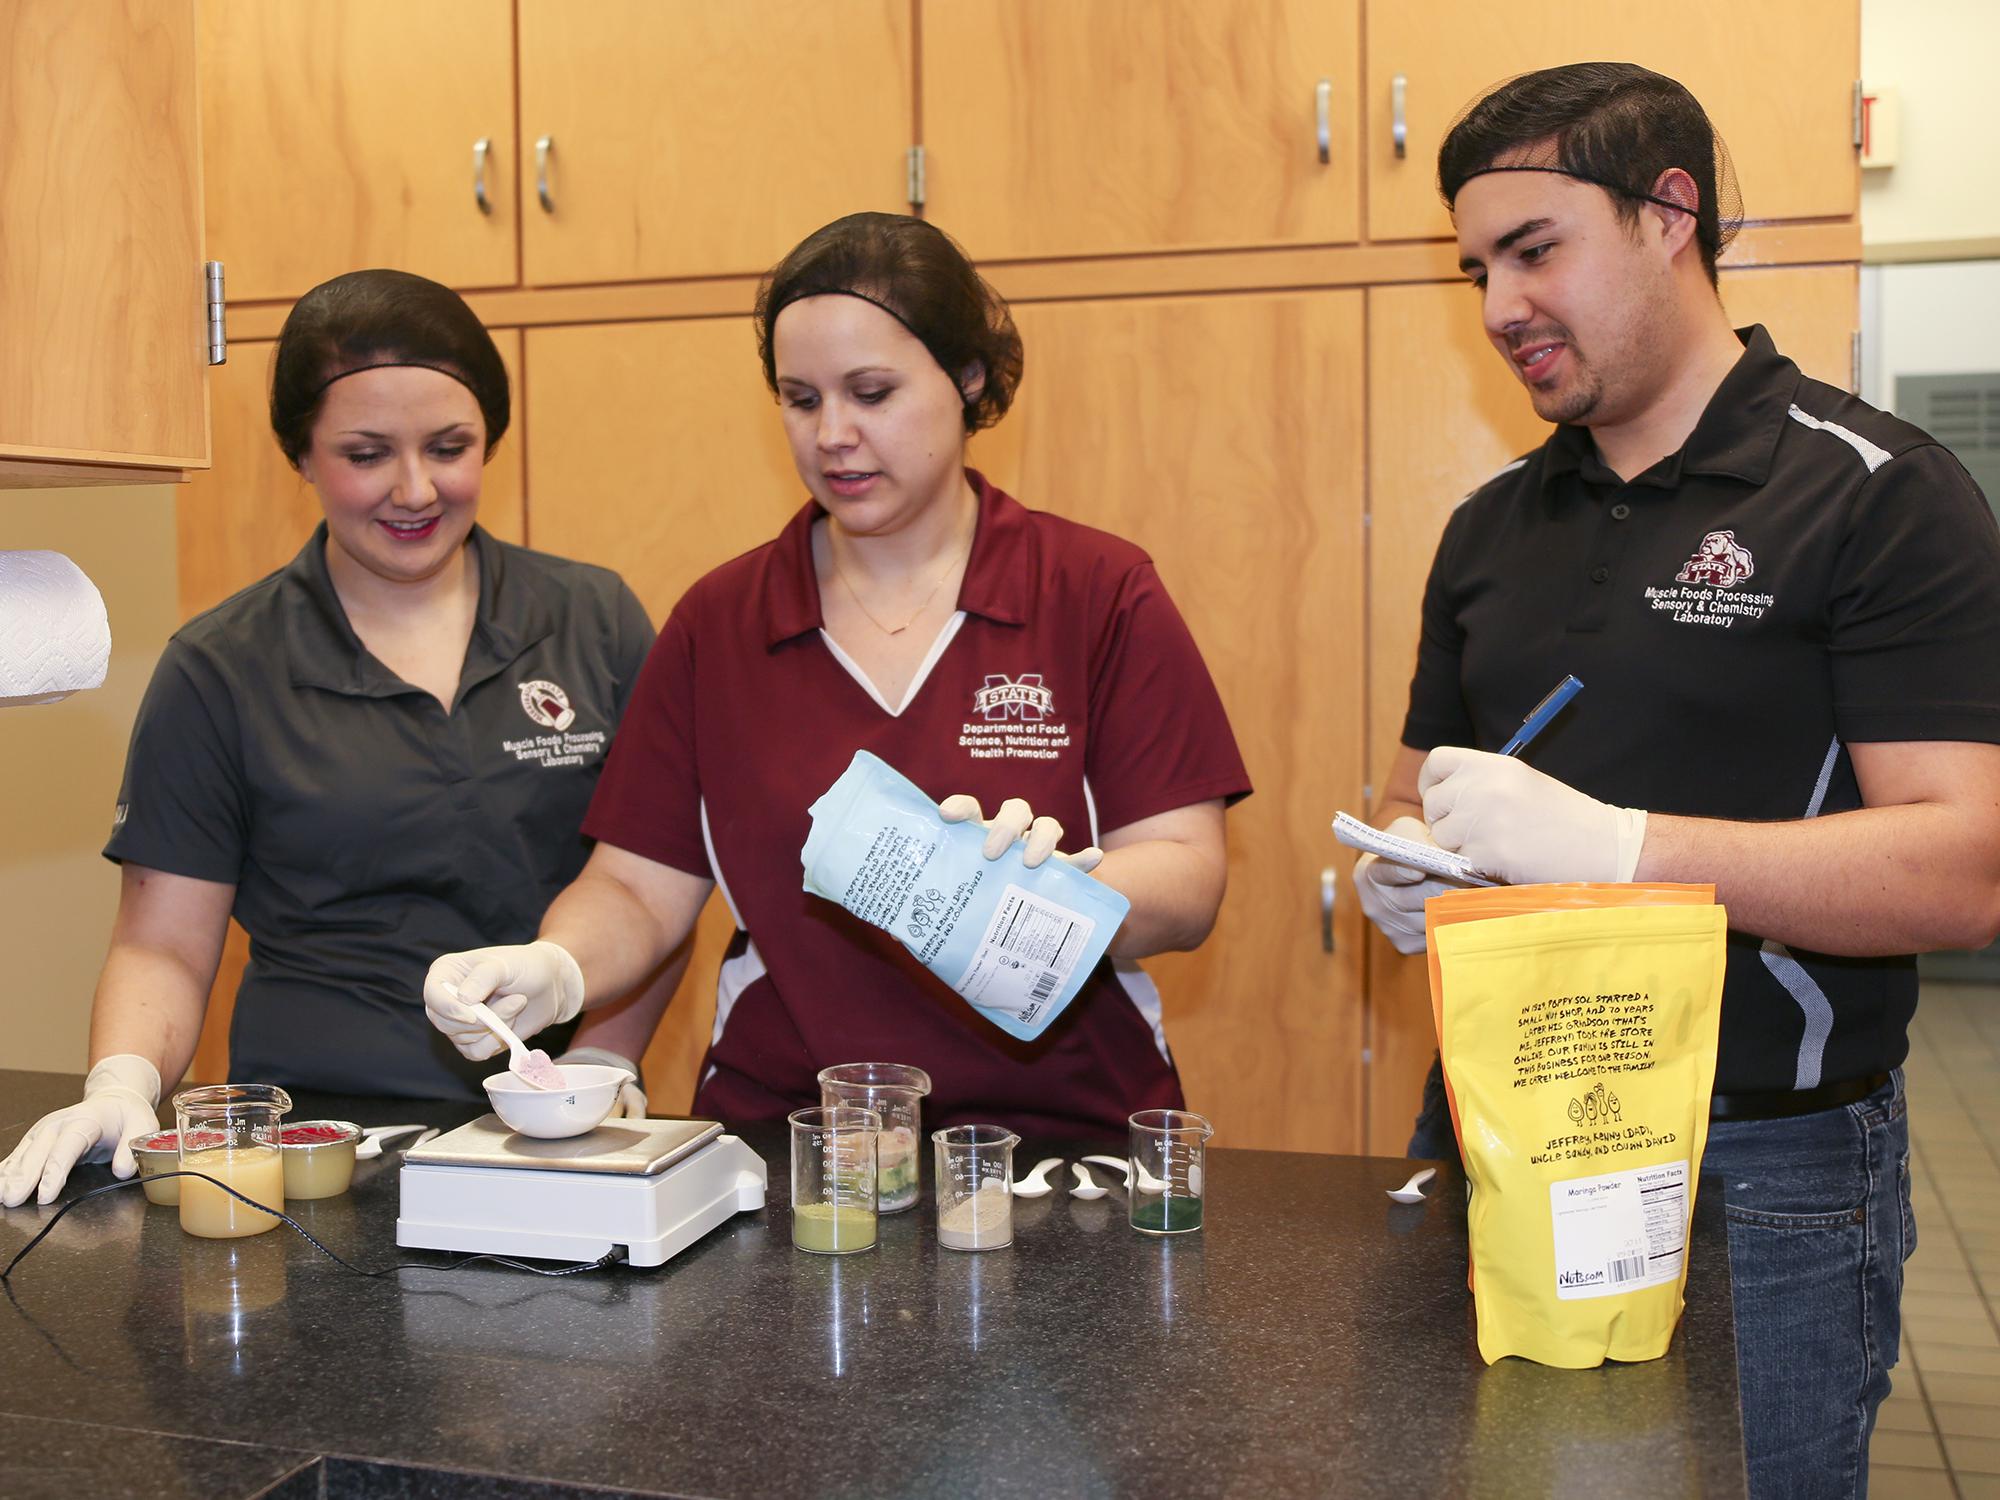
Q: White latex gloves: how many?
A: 6